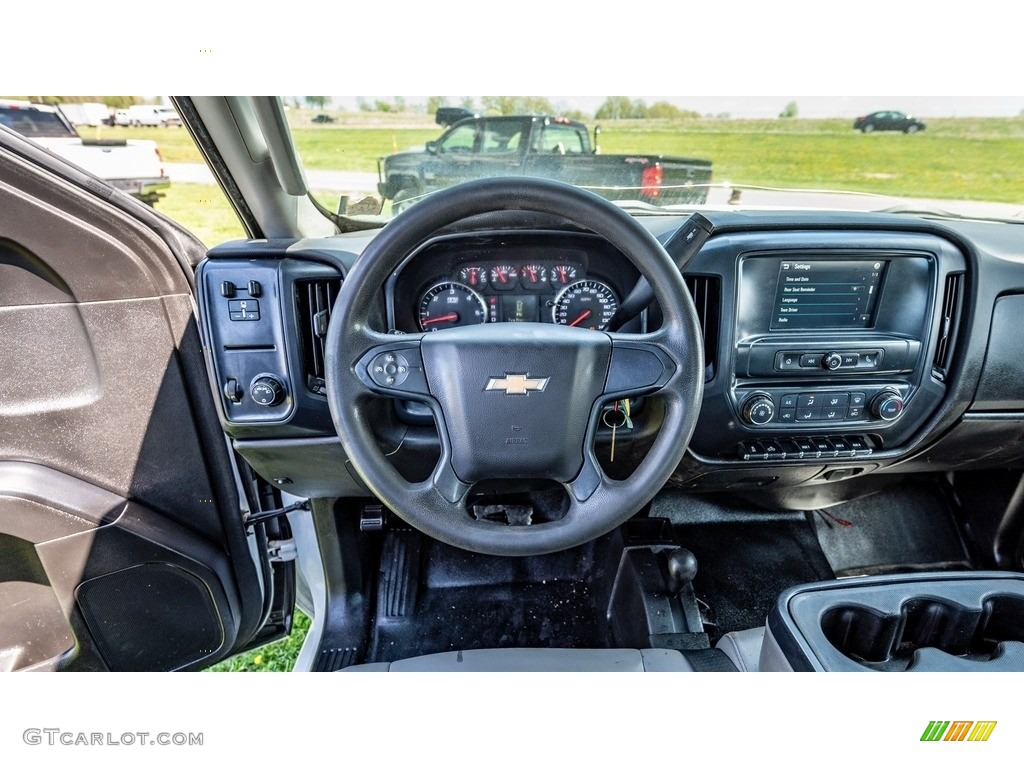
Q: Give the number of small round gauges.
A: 4